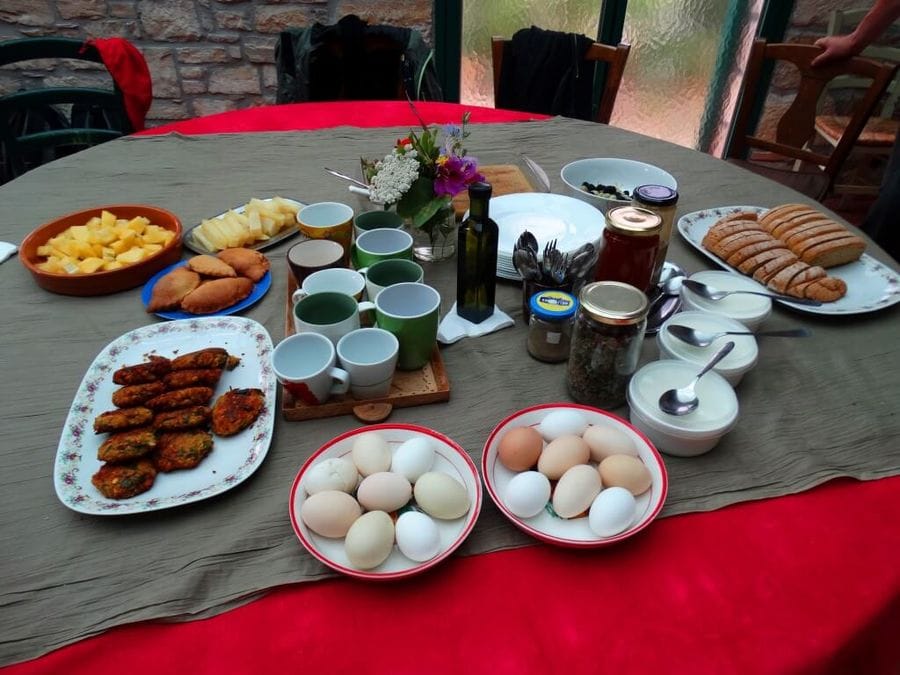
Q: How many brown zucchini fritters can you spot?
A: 11